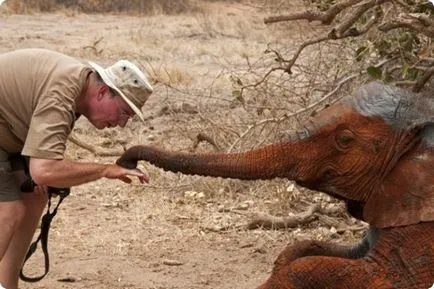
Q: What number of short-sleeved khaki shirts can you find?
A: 1